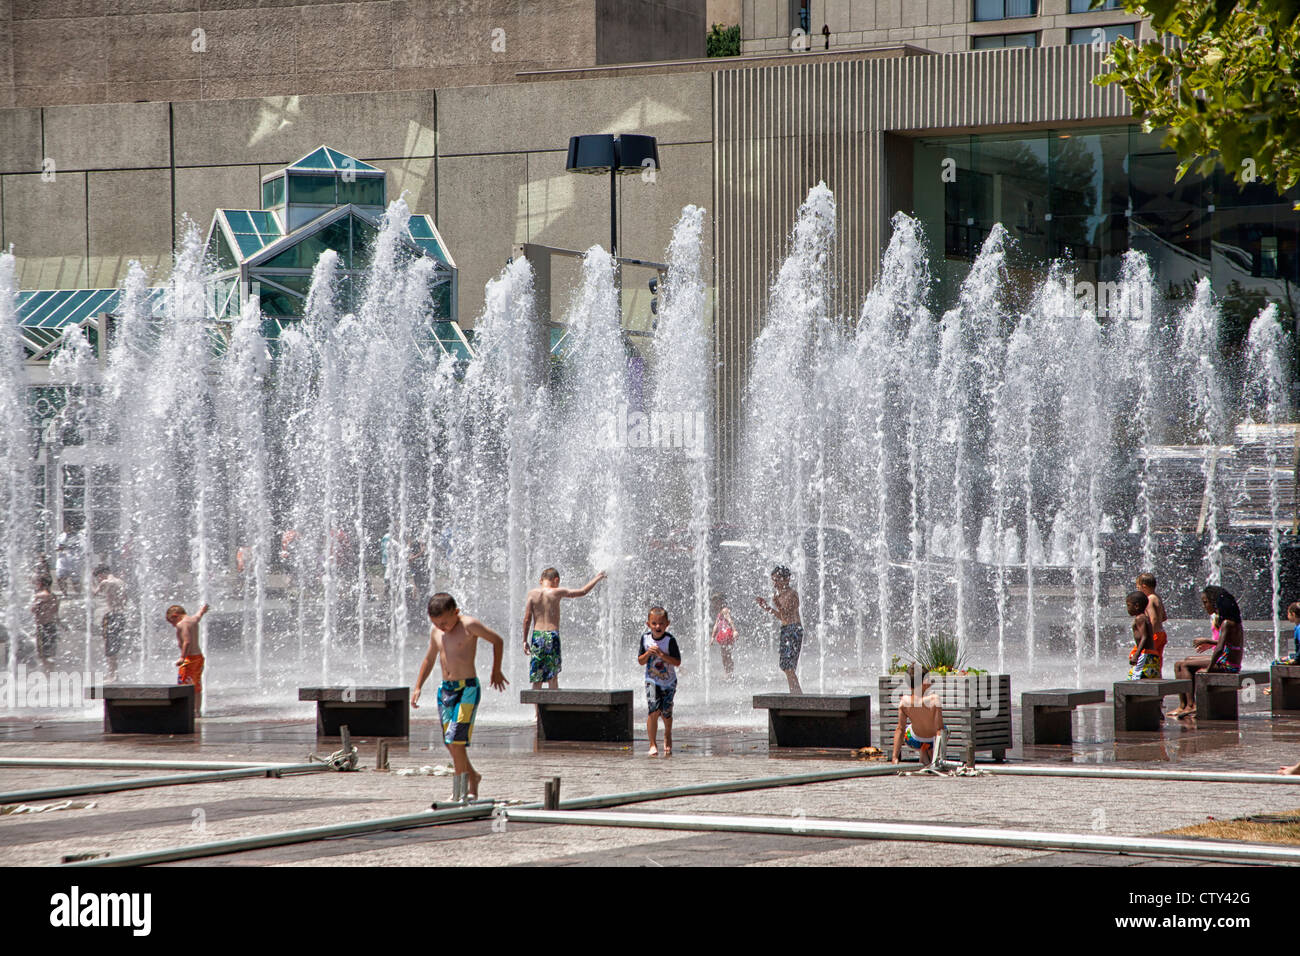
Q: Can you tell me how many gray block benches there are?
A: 8